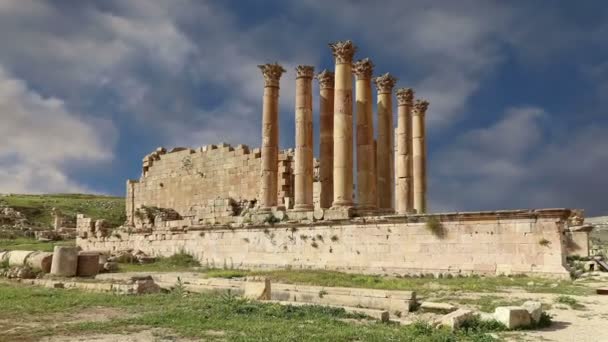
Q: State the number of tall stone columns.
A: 8